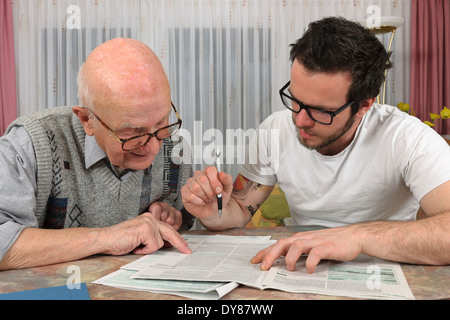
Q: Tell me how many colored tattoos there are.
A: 1